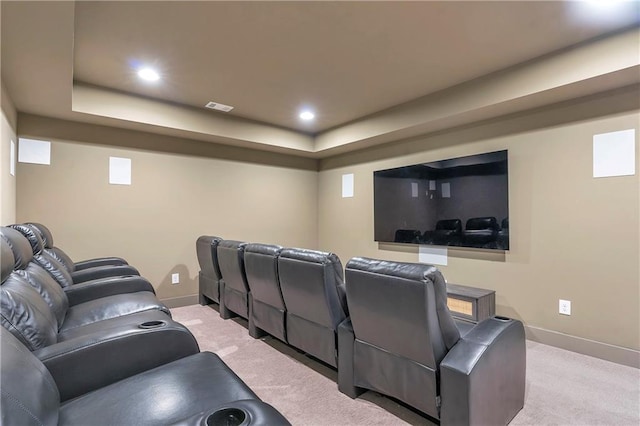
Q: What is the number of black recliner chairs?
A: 10